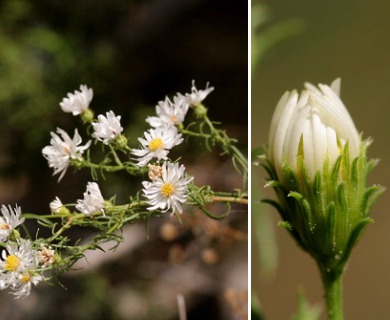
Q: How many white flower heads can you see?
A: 13